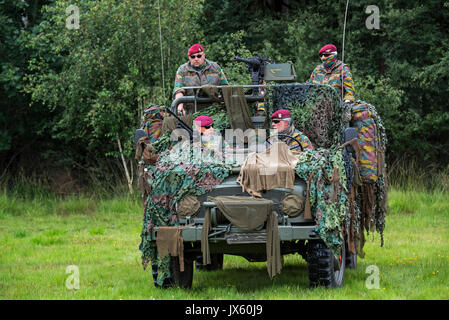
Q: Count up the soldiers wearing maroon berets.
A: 4